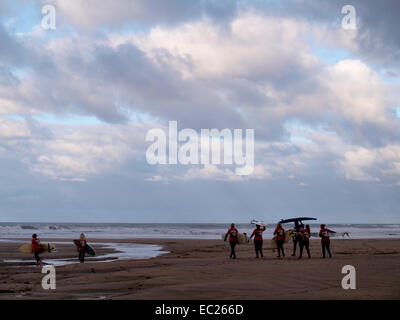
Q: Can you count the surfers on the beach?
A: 8